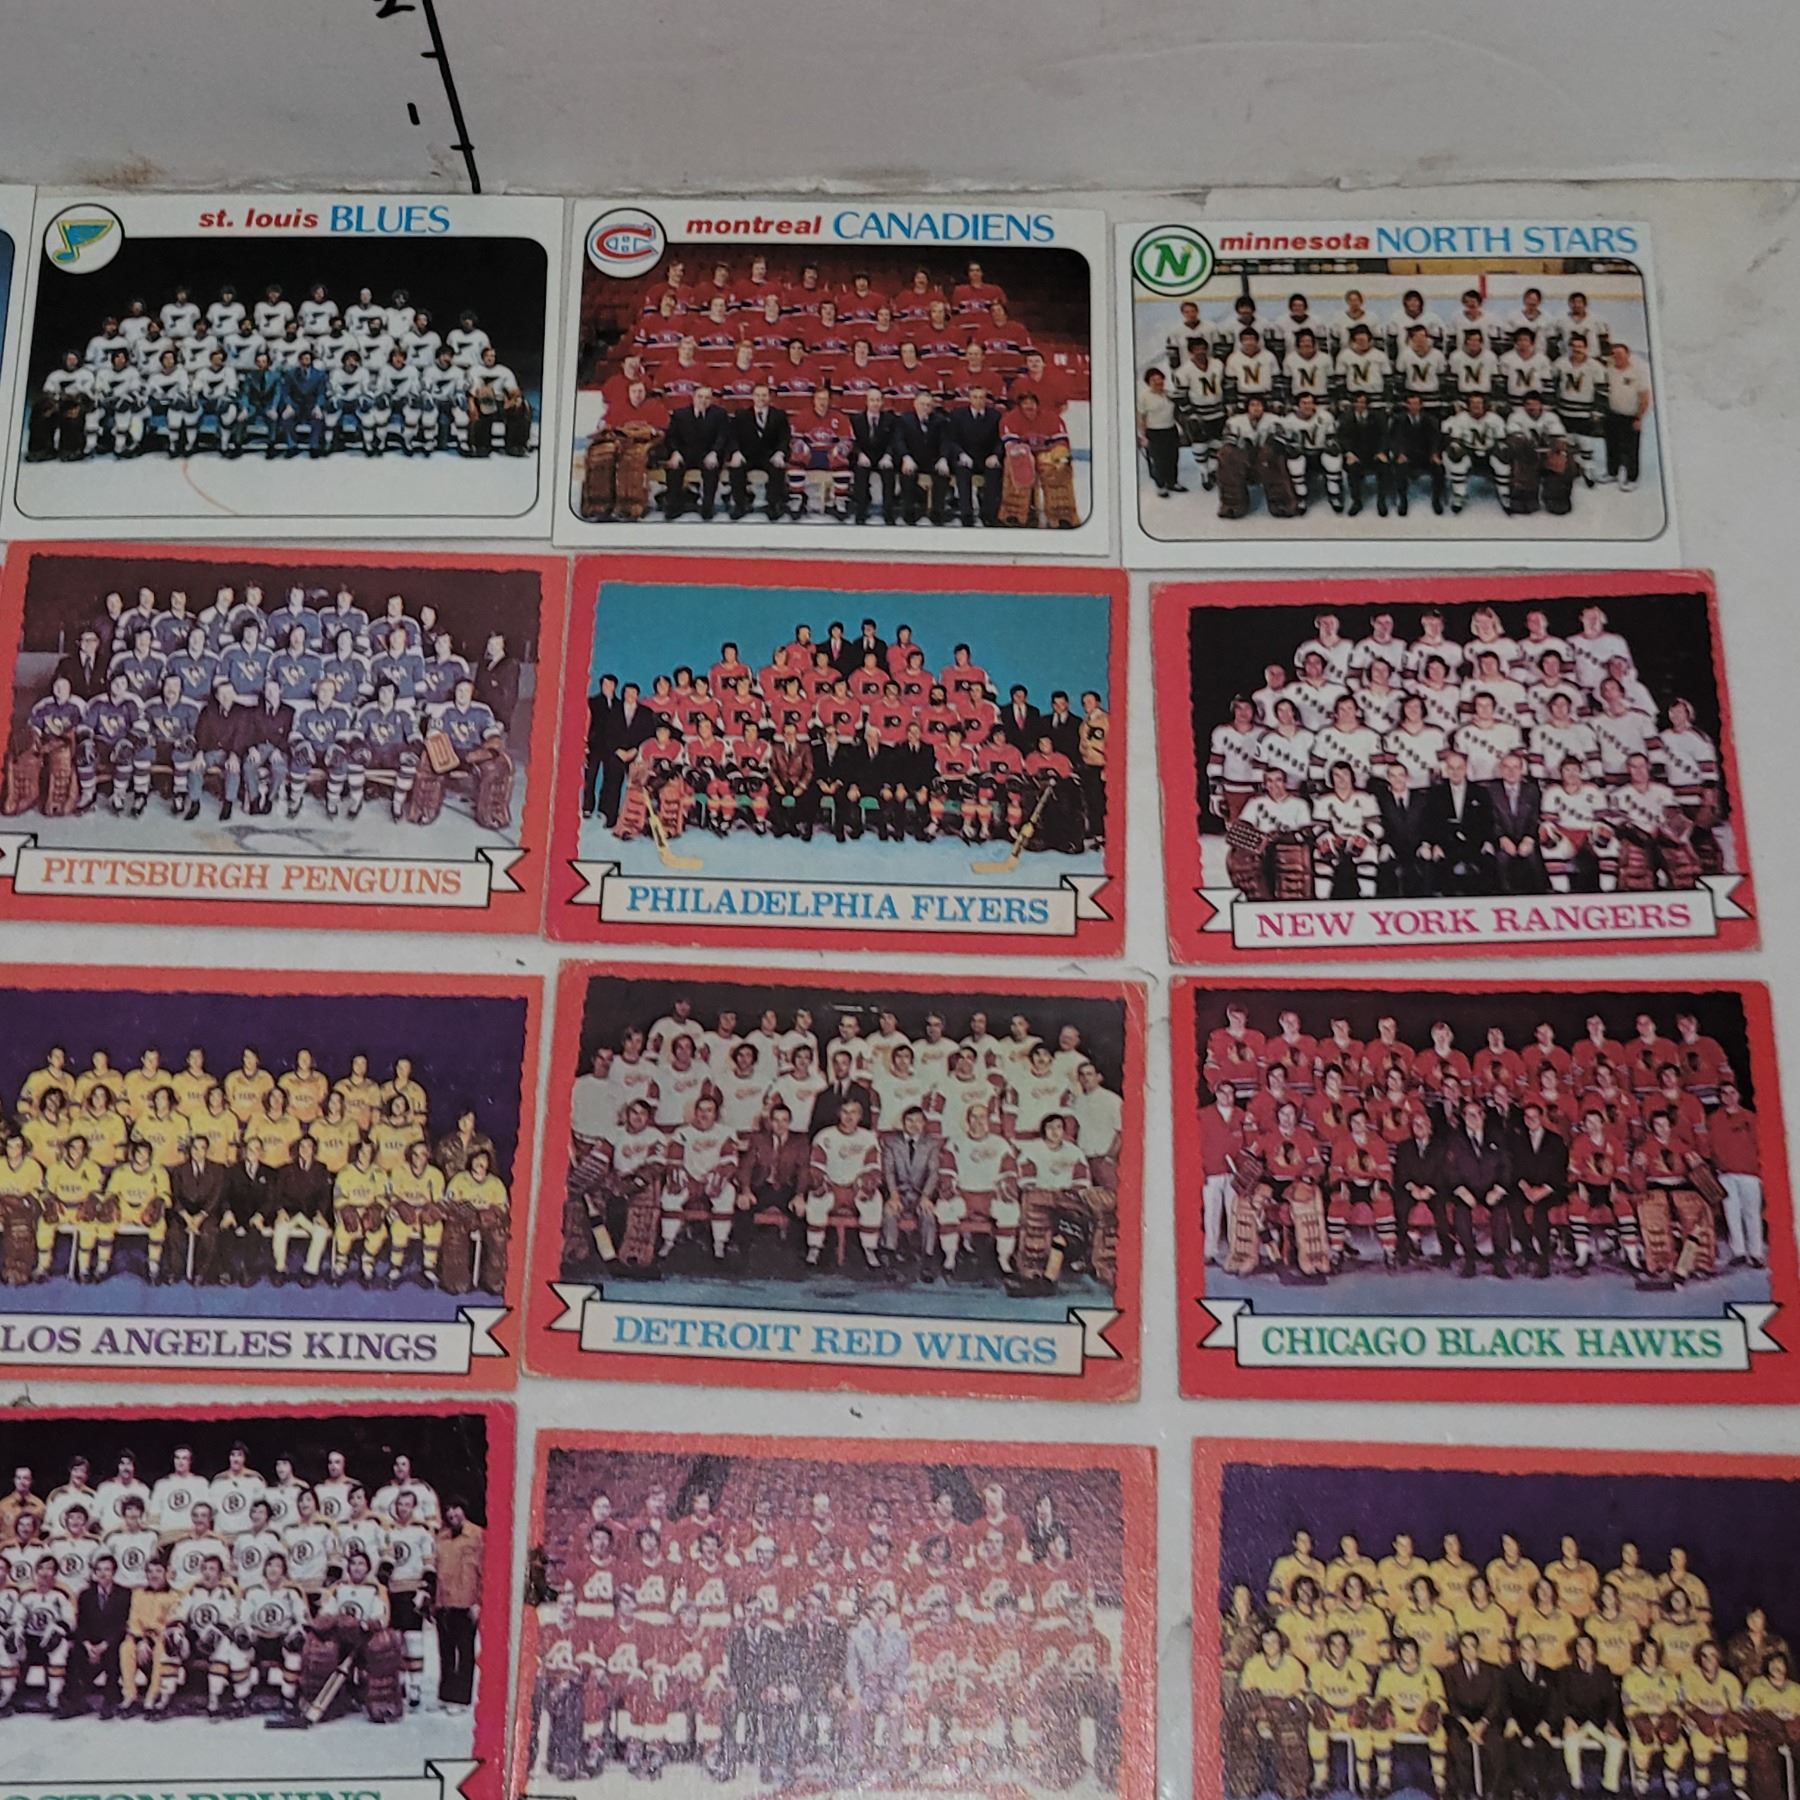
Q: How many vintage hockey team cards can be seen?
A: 12